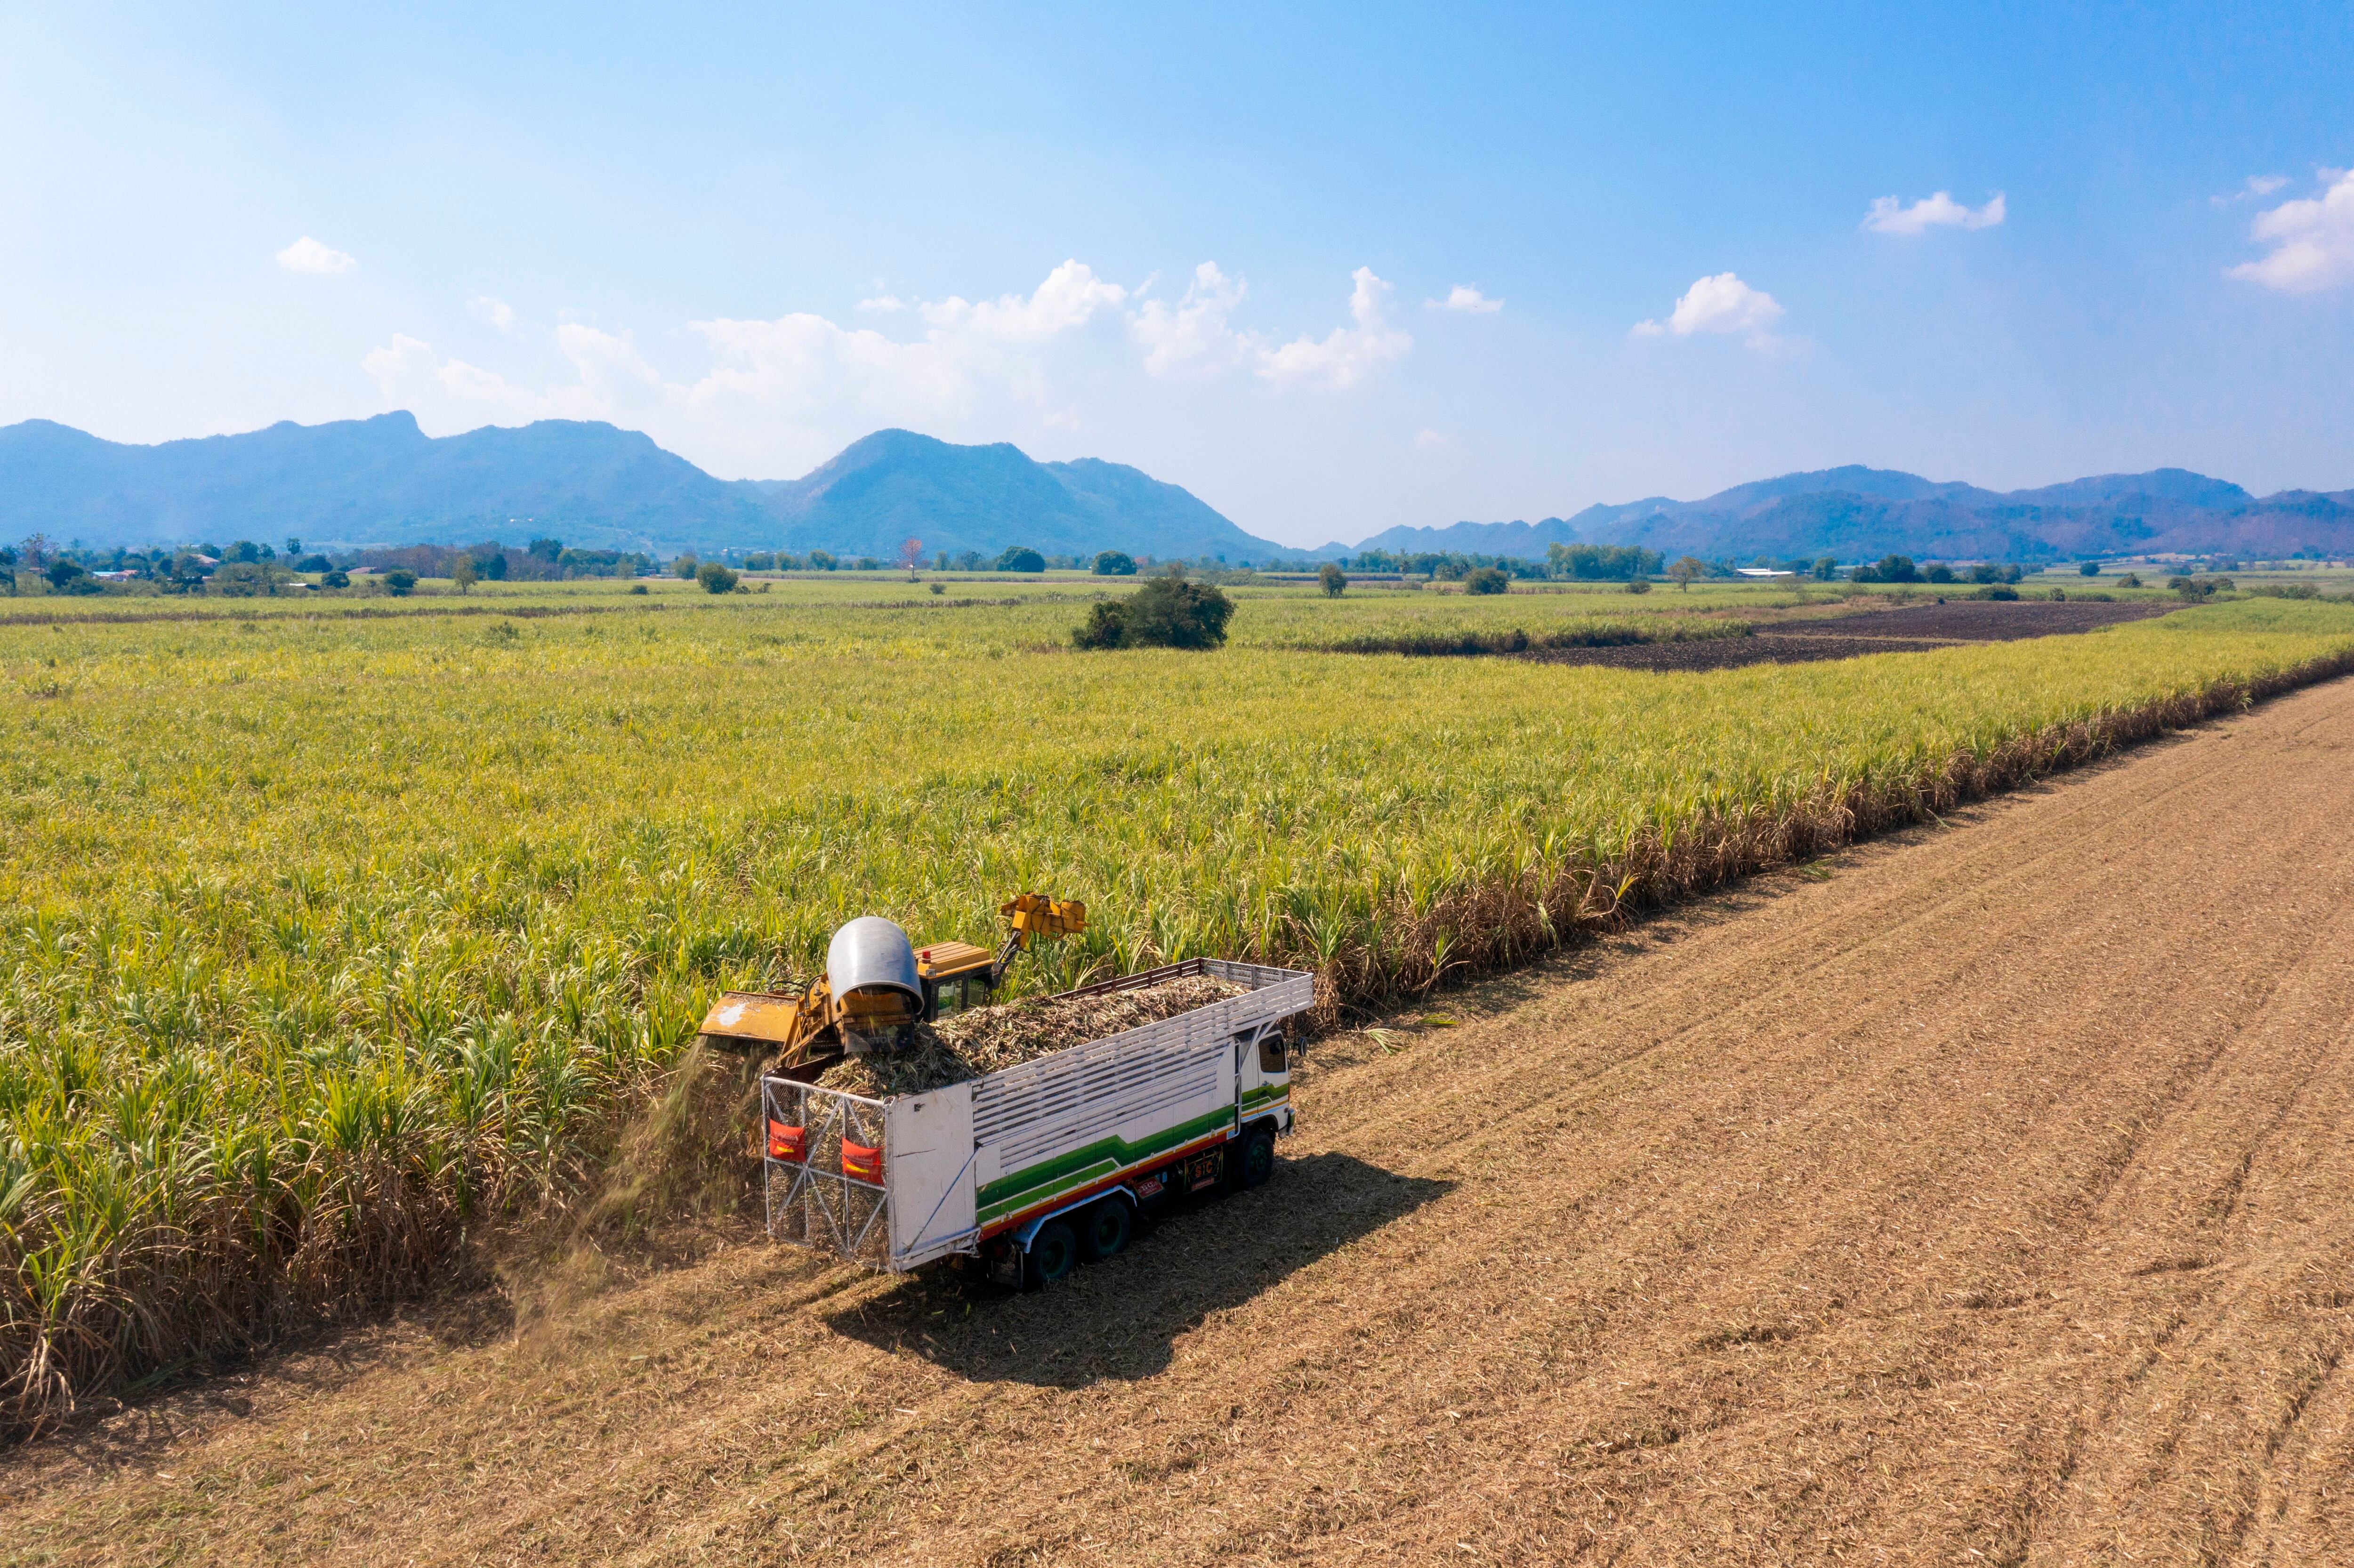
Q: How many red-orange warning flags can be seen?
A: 2